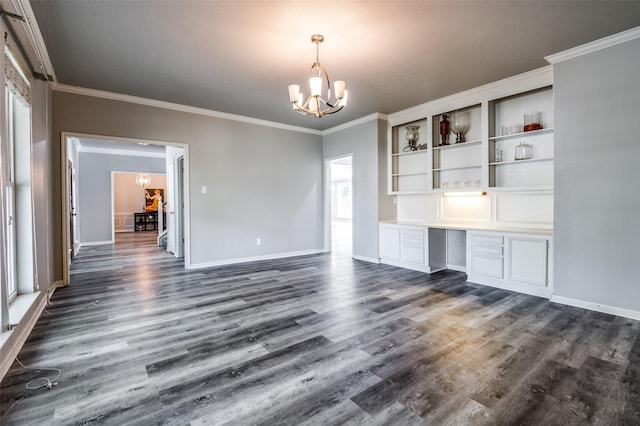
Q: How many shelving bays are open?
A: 3